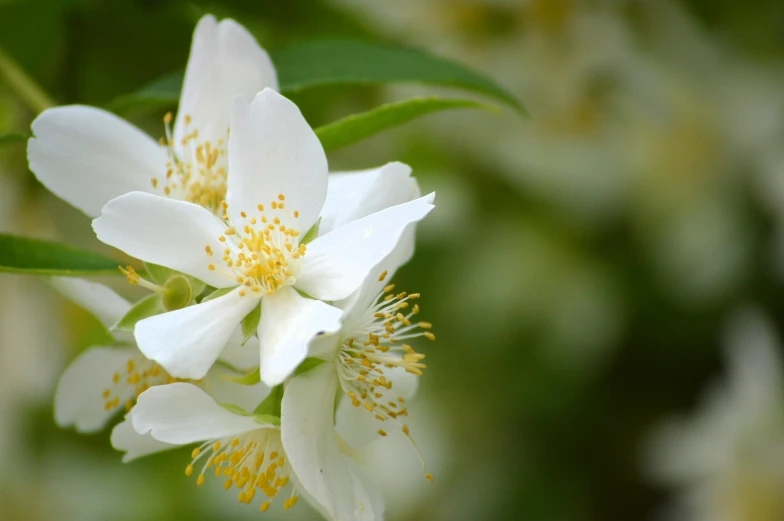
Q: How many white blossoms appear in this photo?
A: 5